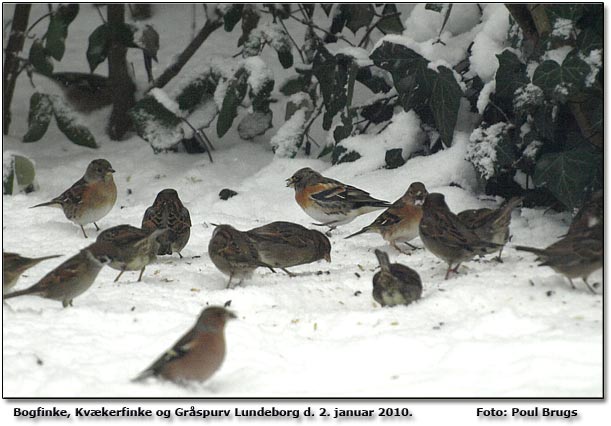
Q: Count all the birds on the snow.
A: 15